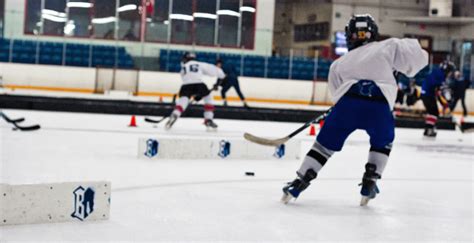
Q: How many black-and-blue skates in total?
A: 2